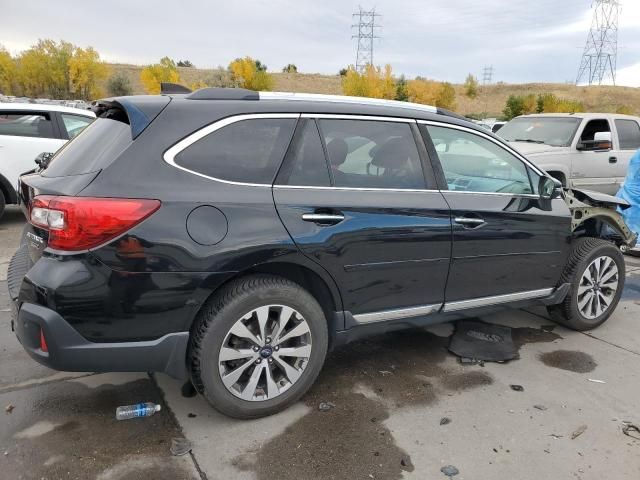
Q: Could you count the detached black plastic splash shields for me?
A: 1